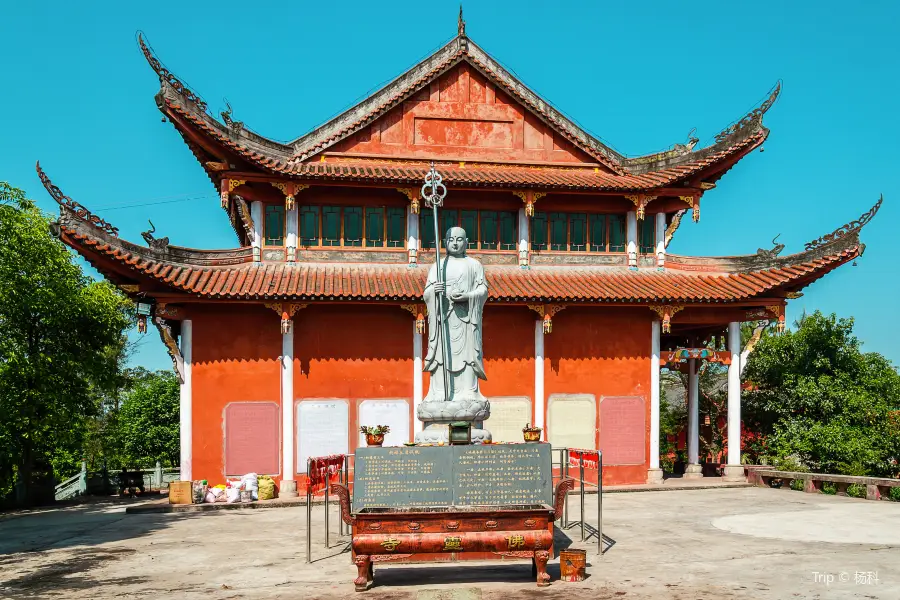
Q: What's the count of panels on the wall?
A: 6